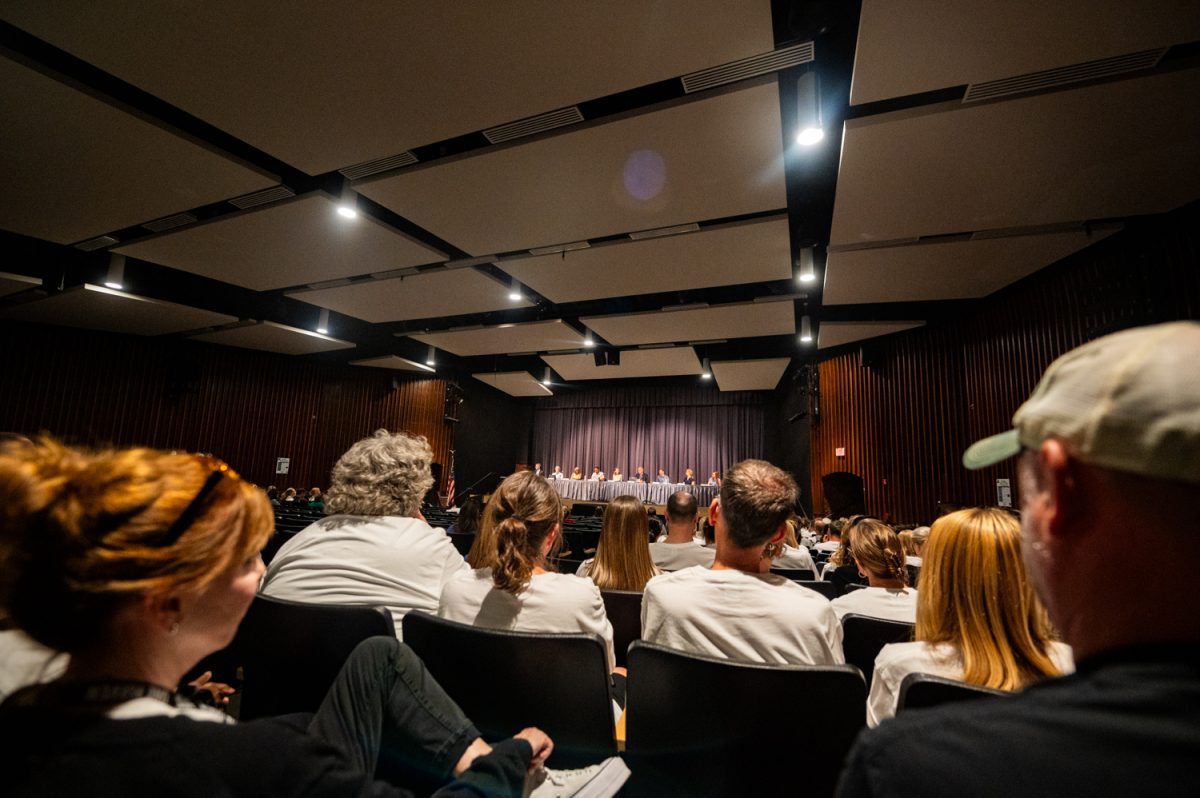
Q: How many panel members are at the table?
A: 9